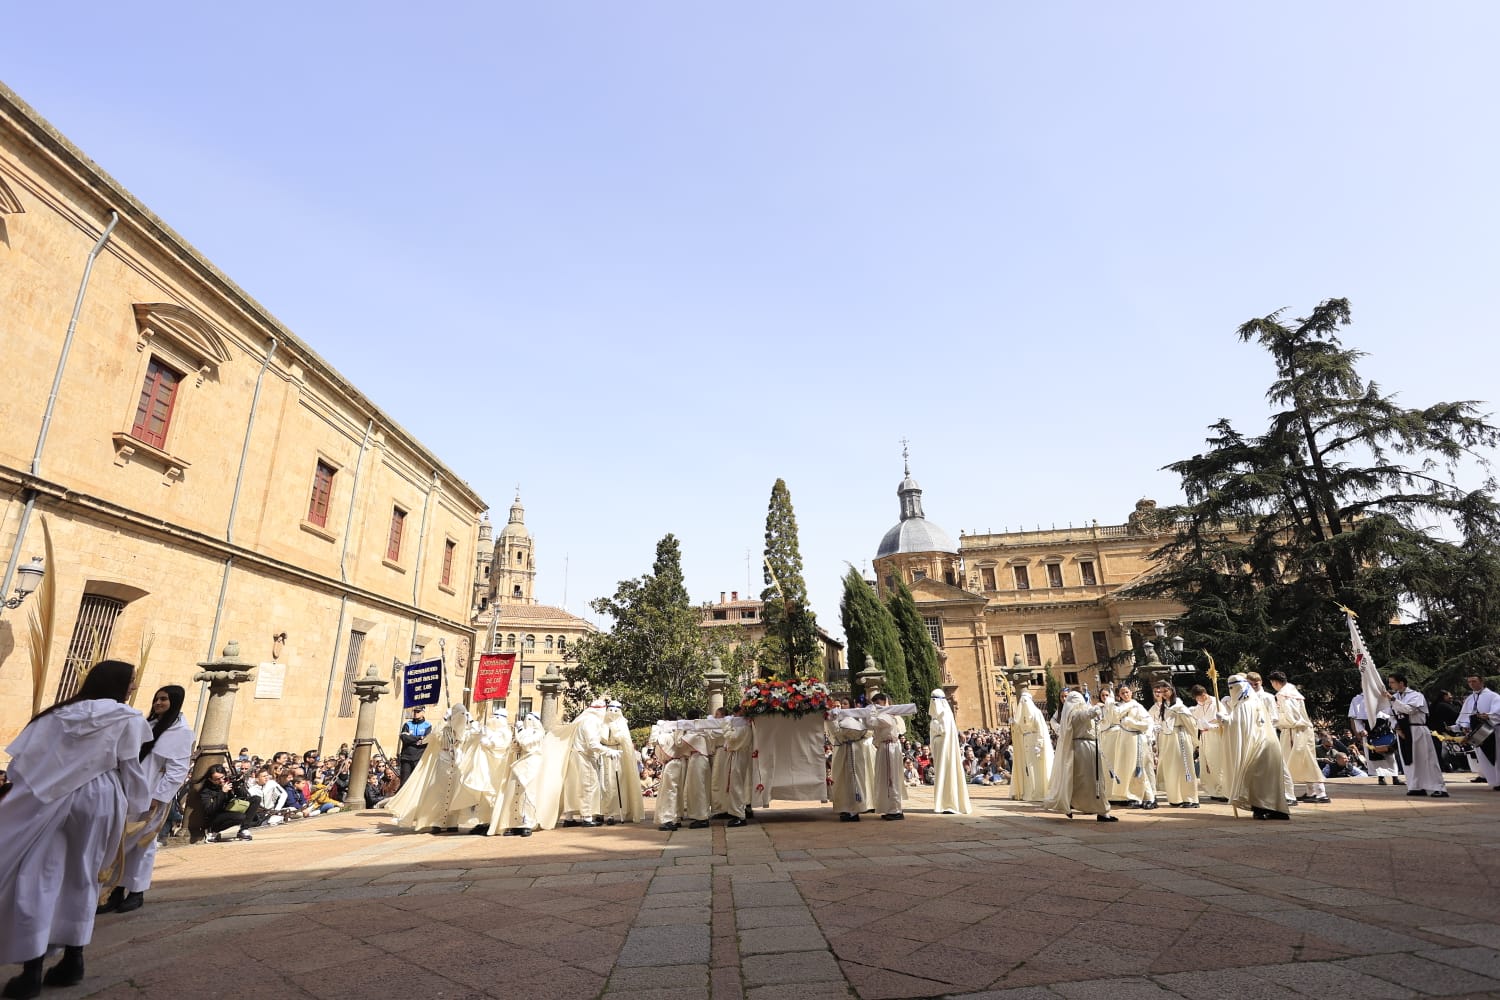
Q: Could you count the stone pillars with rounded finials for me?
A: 7